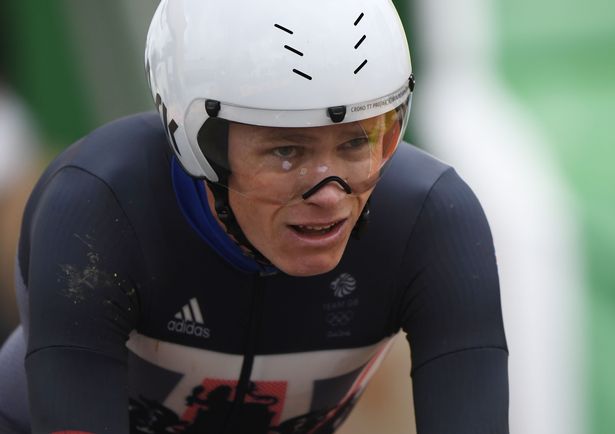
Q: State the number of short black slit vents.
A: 6